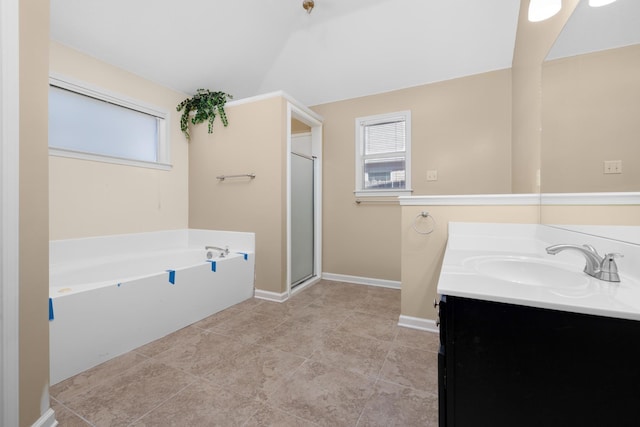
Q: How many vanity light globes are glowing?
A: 2